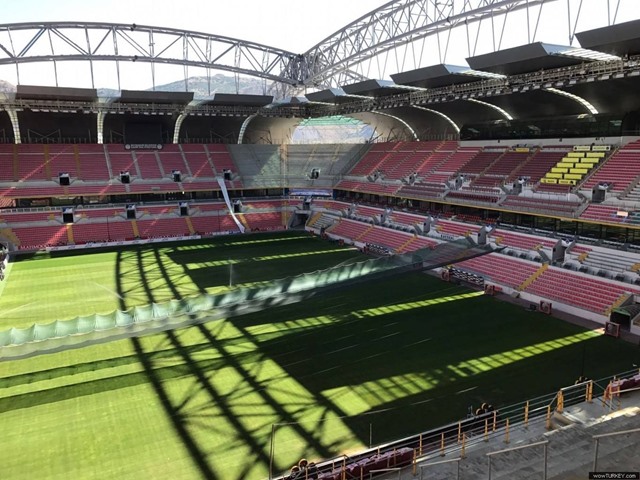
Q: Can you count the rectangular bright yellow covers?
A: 14